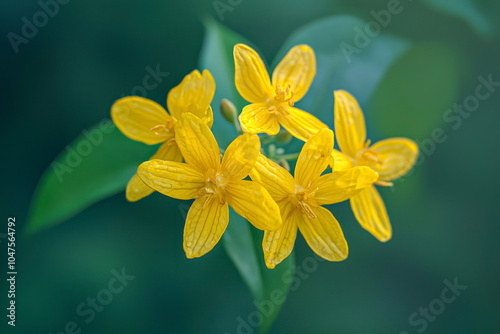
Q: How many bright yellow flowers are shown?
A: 5